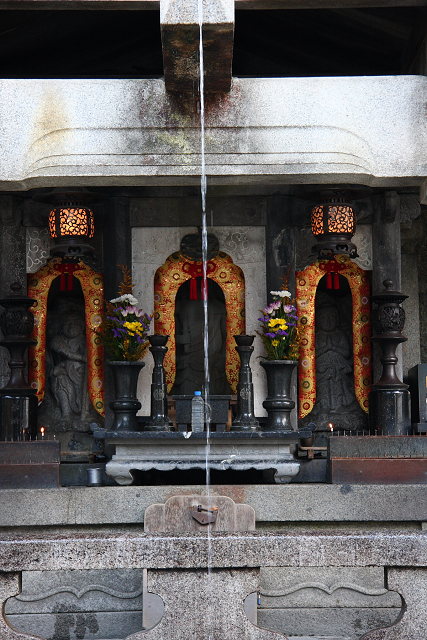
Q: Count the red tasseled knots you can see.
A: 3